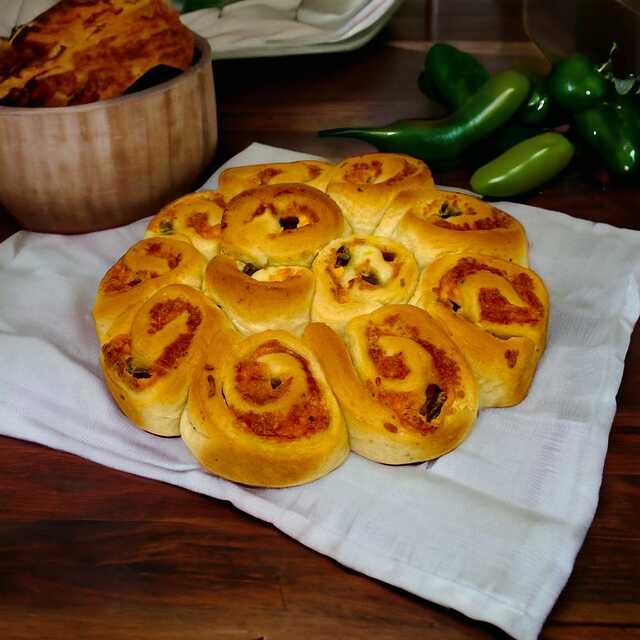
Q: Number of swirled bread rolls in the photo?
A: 12